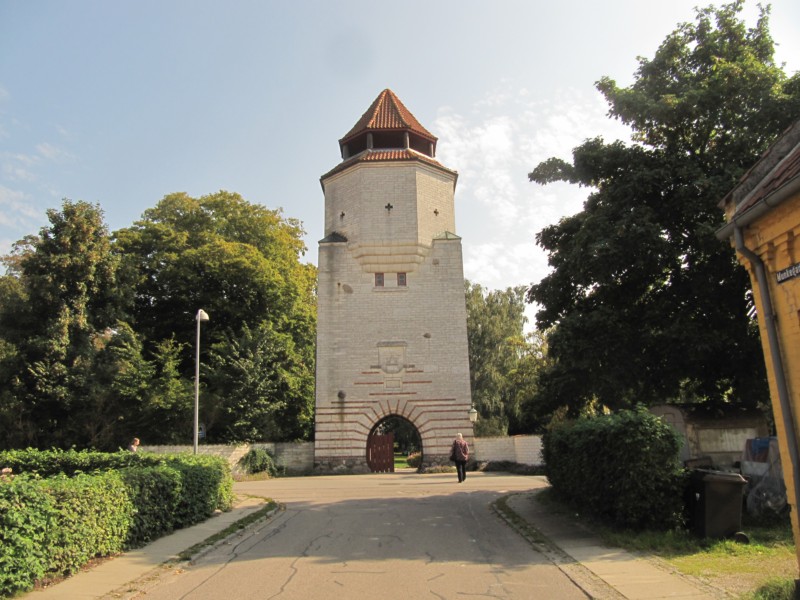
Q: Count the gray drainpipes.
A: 1